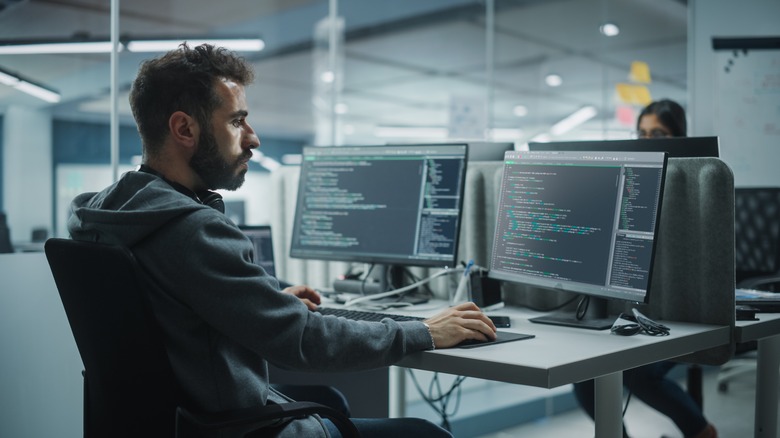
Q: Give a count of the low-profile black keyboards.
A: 1